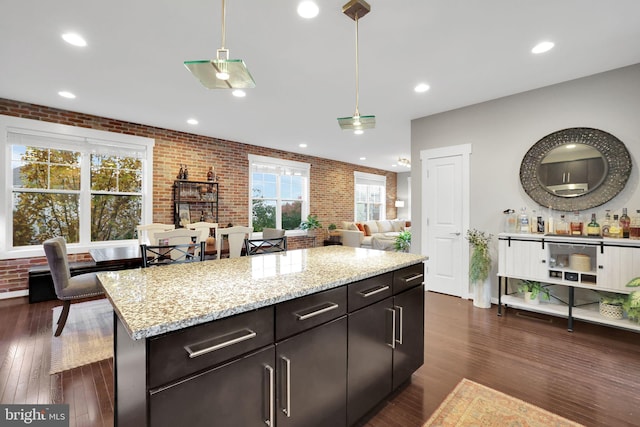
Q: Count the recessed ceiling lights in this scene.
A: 11